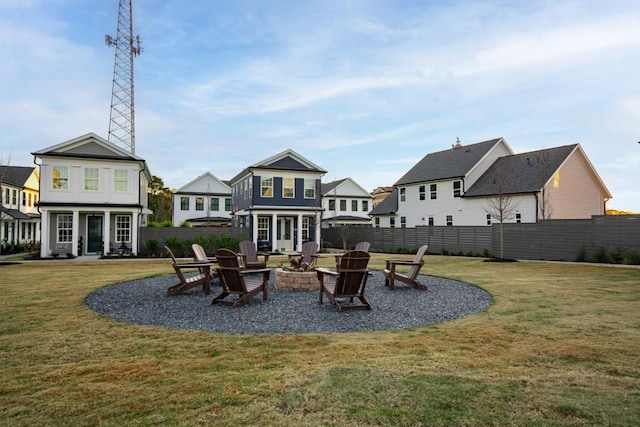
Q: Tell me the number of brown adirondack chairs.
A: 8